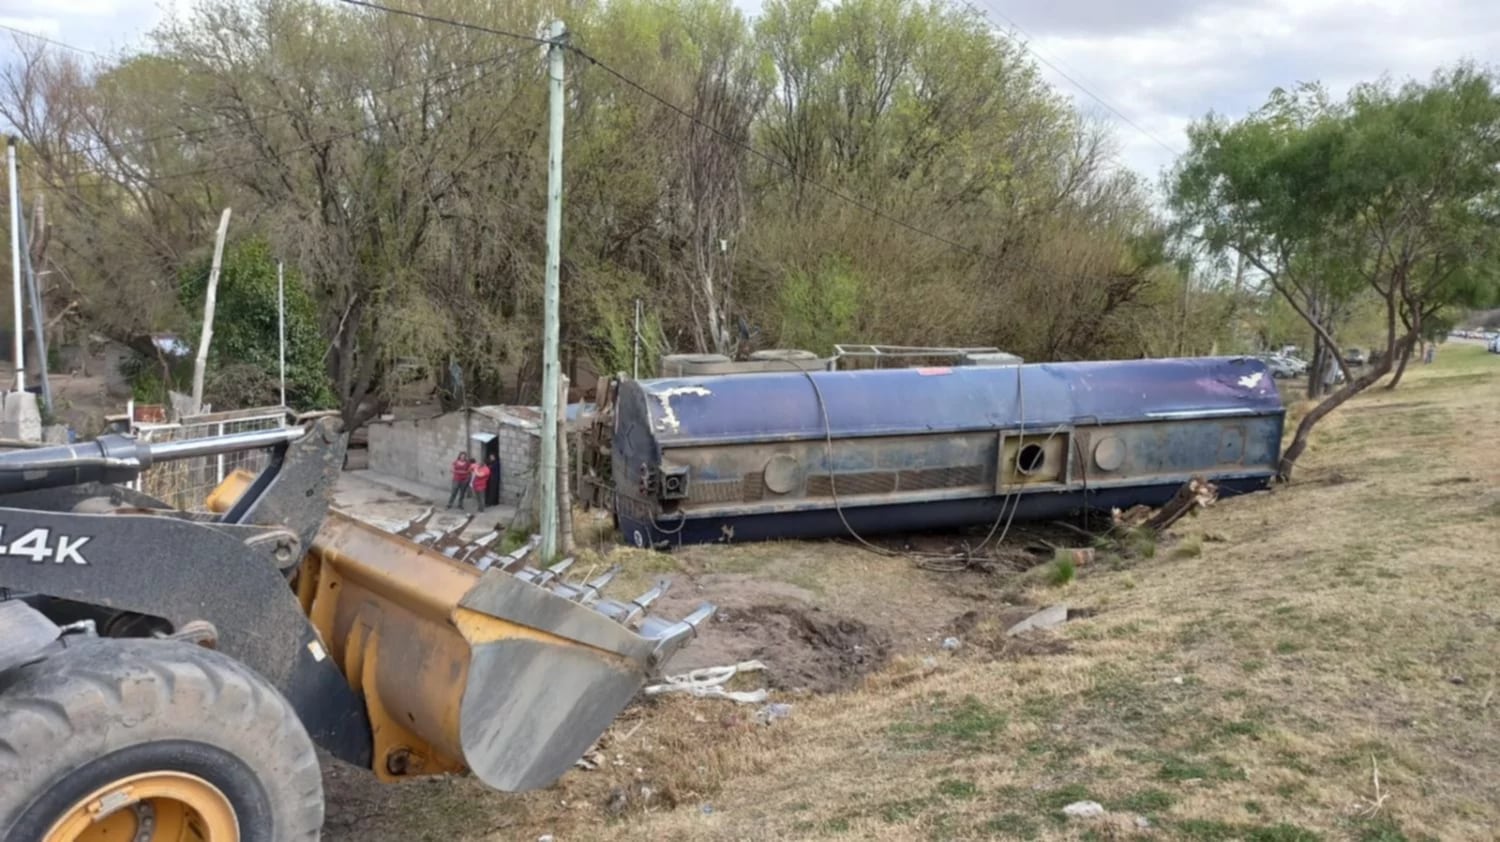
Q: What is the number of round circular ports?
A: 3